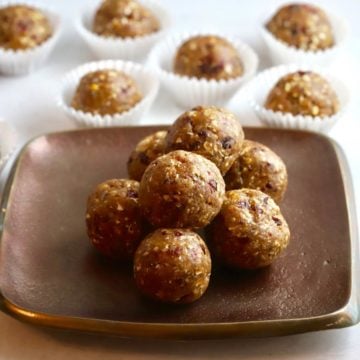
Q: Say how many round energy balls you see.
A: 13